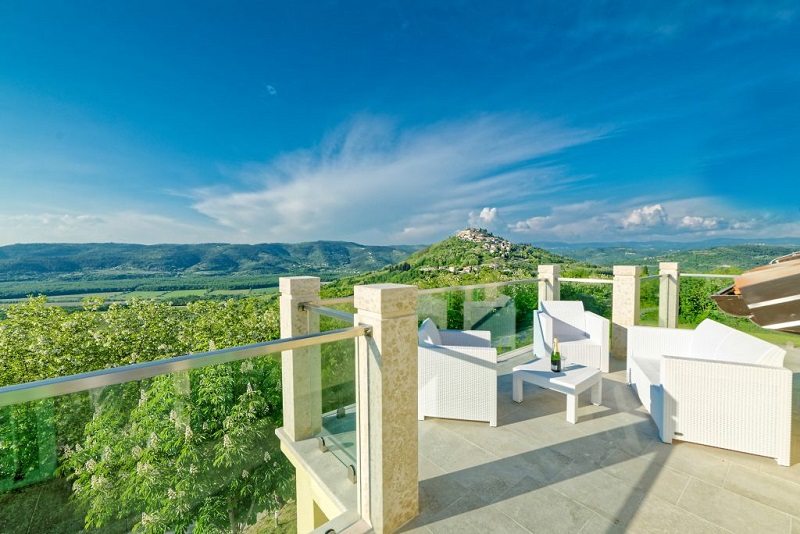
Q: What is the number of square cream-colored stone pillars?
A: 5